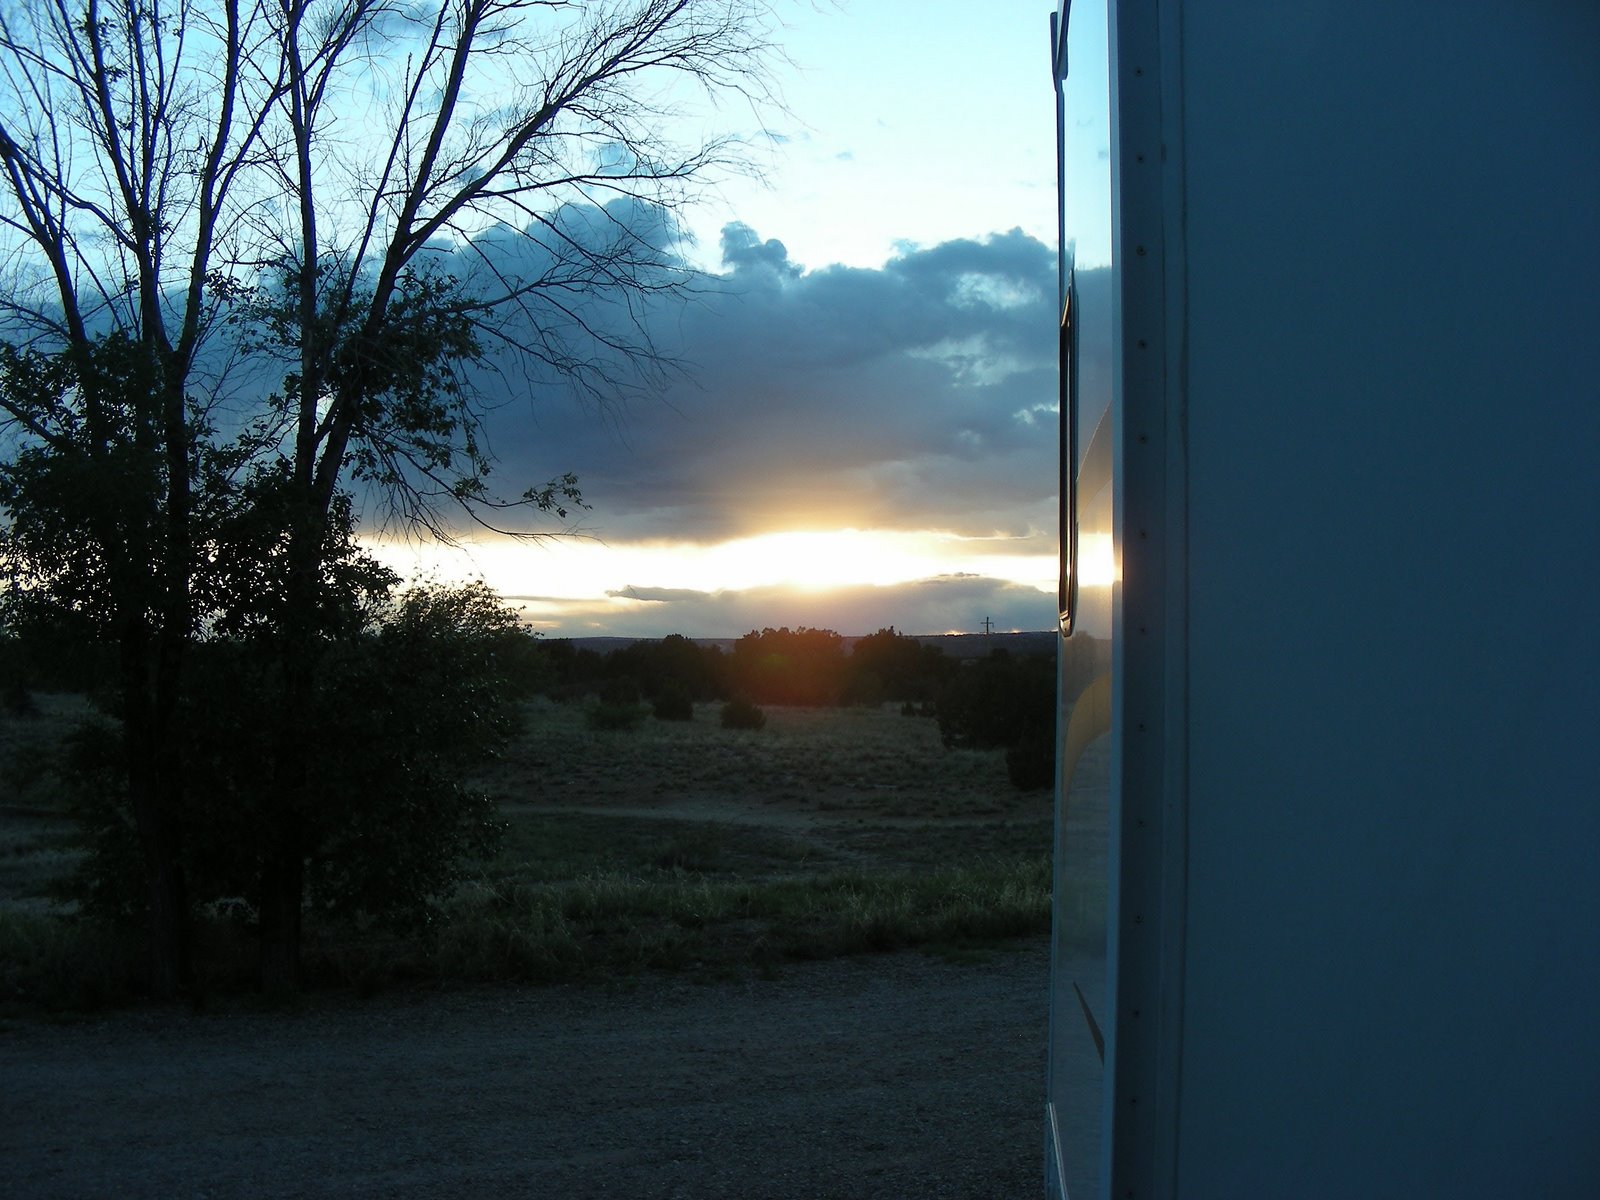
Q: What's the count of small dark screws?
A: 13